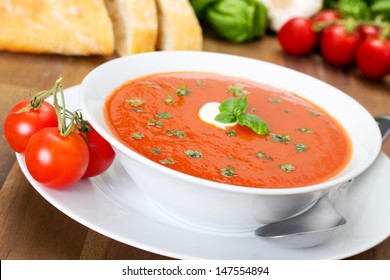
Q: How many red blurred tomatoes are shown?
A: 5